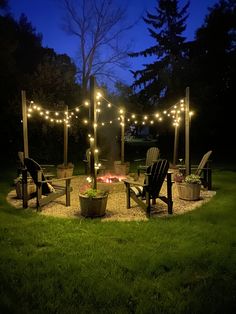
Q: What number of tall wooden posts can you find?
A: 6